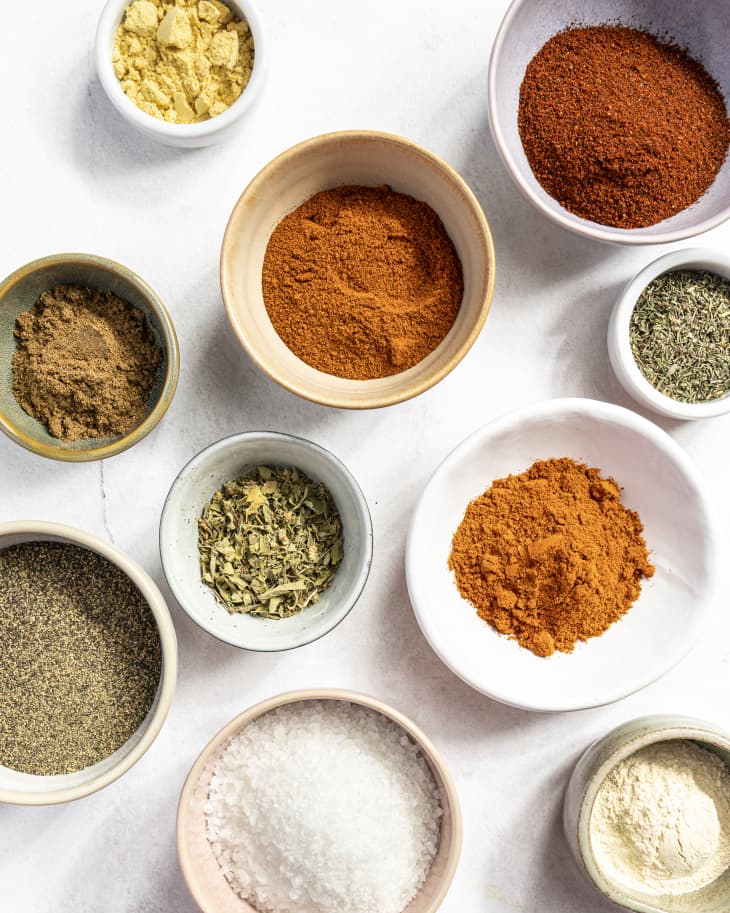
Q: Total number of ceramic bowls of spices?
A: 10